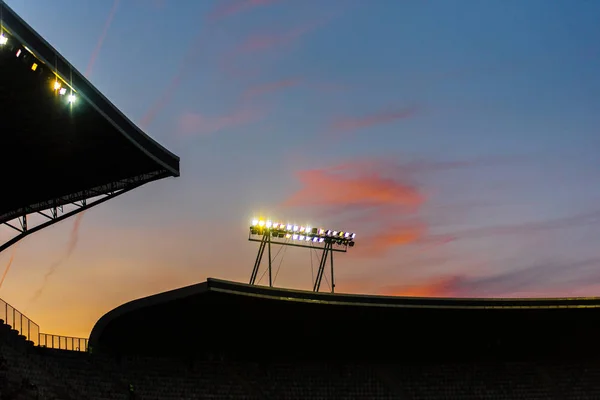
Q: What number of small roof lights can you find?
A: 6